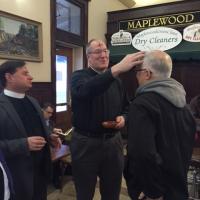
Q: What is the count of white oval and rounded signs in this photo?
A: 3